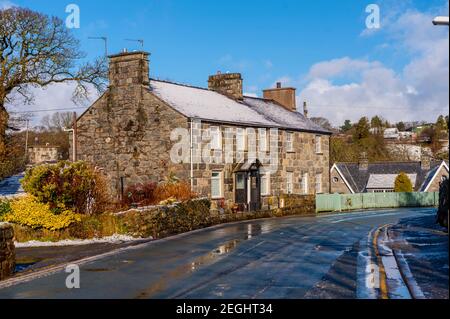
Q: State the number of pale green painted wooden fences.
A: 1